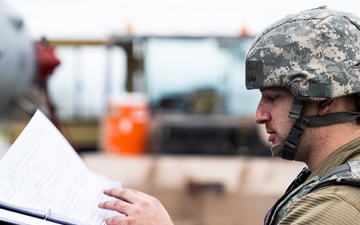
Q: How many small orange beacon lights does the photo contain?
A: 2